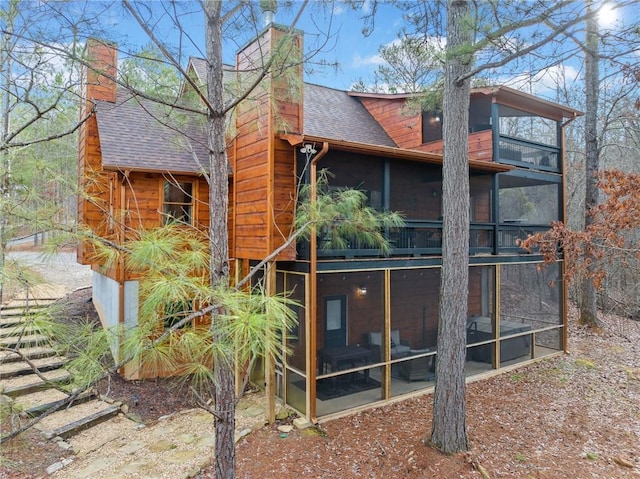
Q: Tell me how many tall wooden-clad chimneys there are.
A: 2